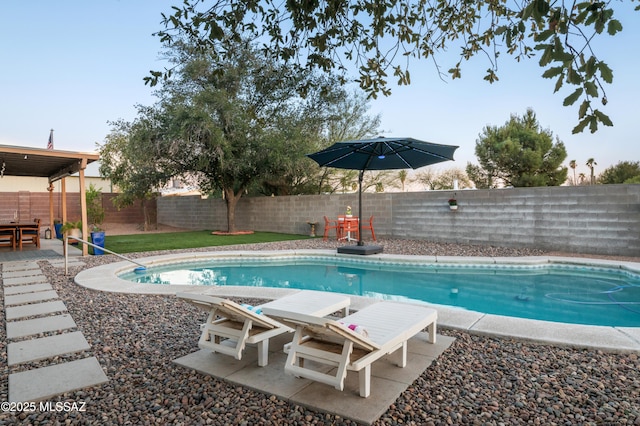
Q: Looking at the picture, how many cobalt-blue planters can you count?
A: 2